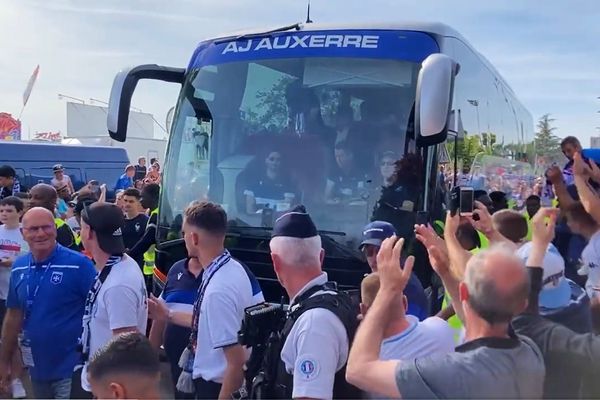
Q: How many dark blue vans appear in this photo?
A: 1